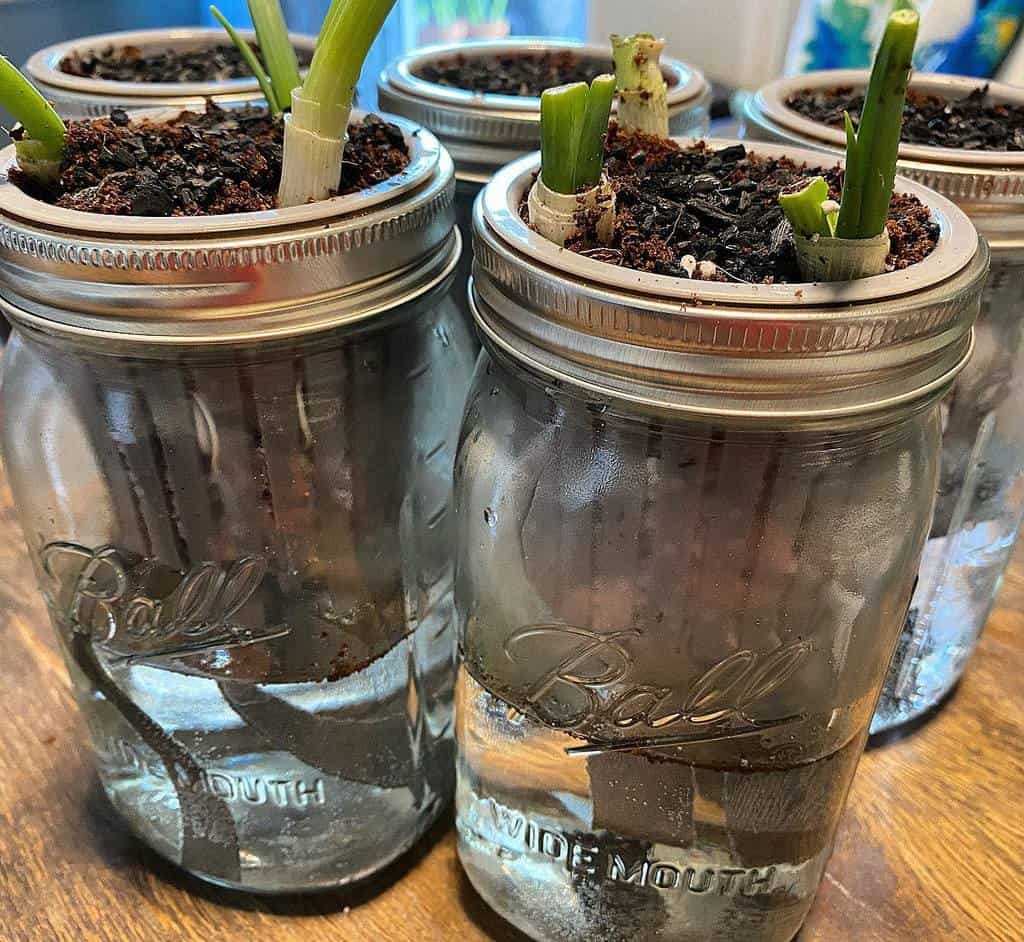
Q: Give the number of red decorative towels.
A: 0